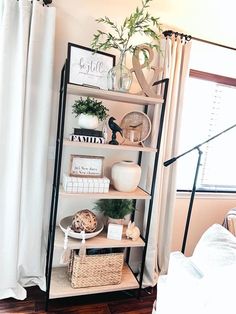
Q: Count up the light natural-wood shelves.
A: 5